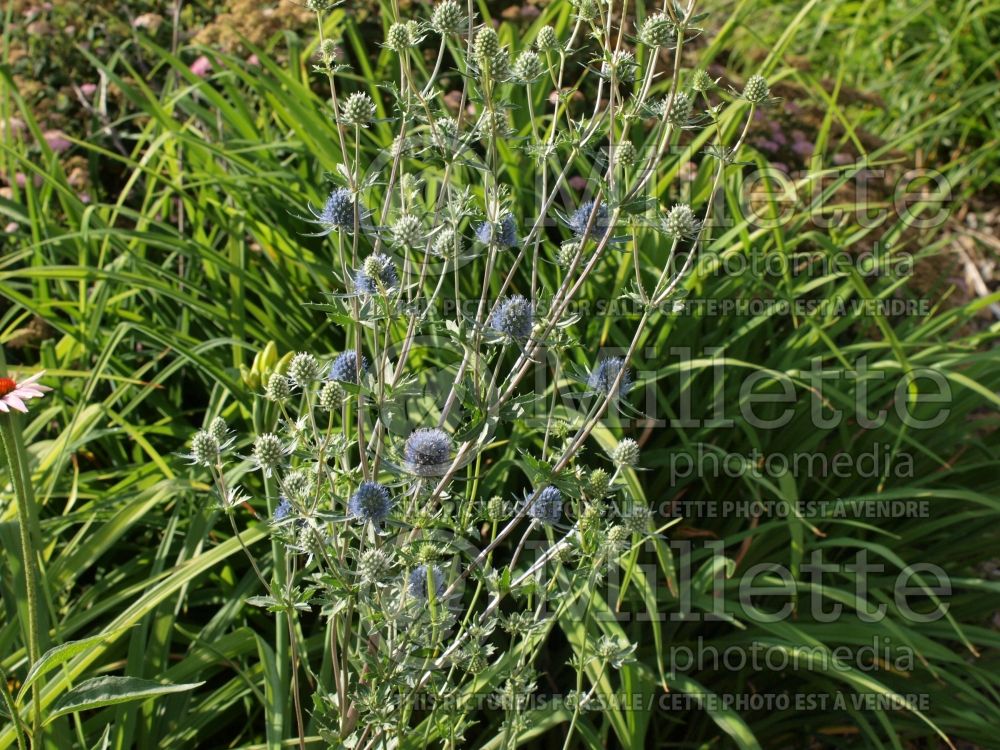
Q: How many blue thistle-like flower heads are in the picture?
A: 12